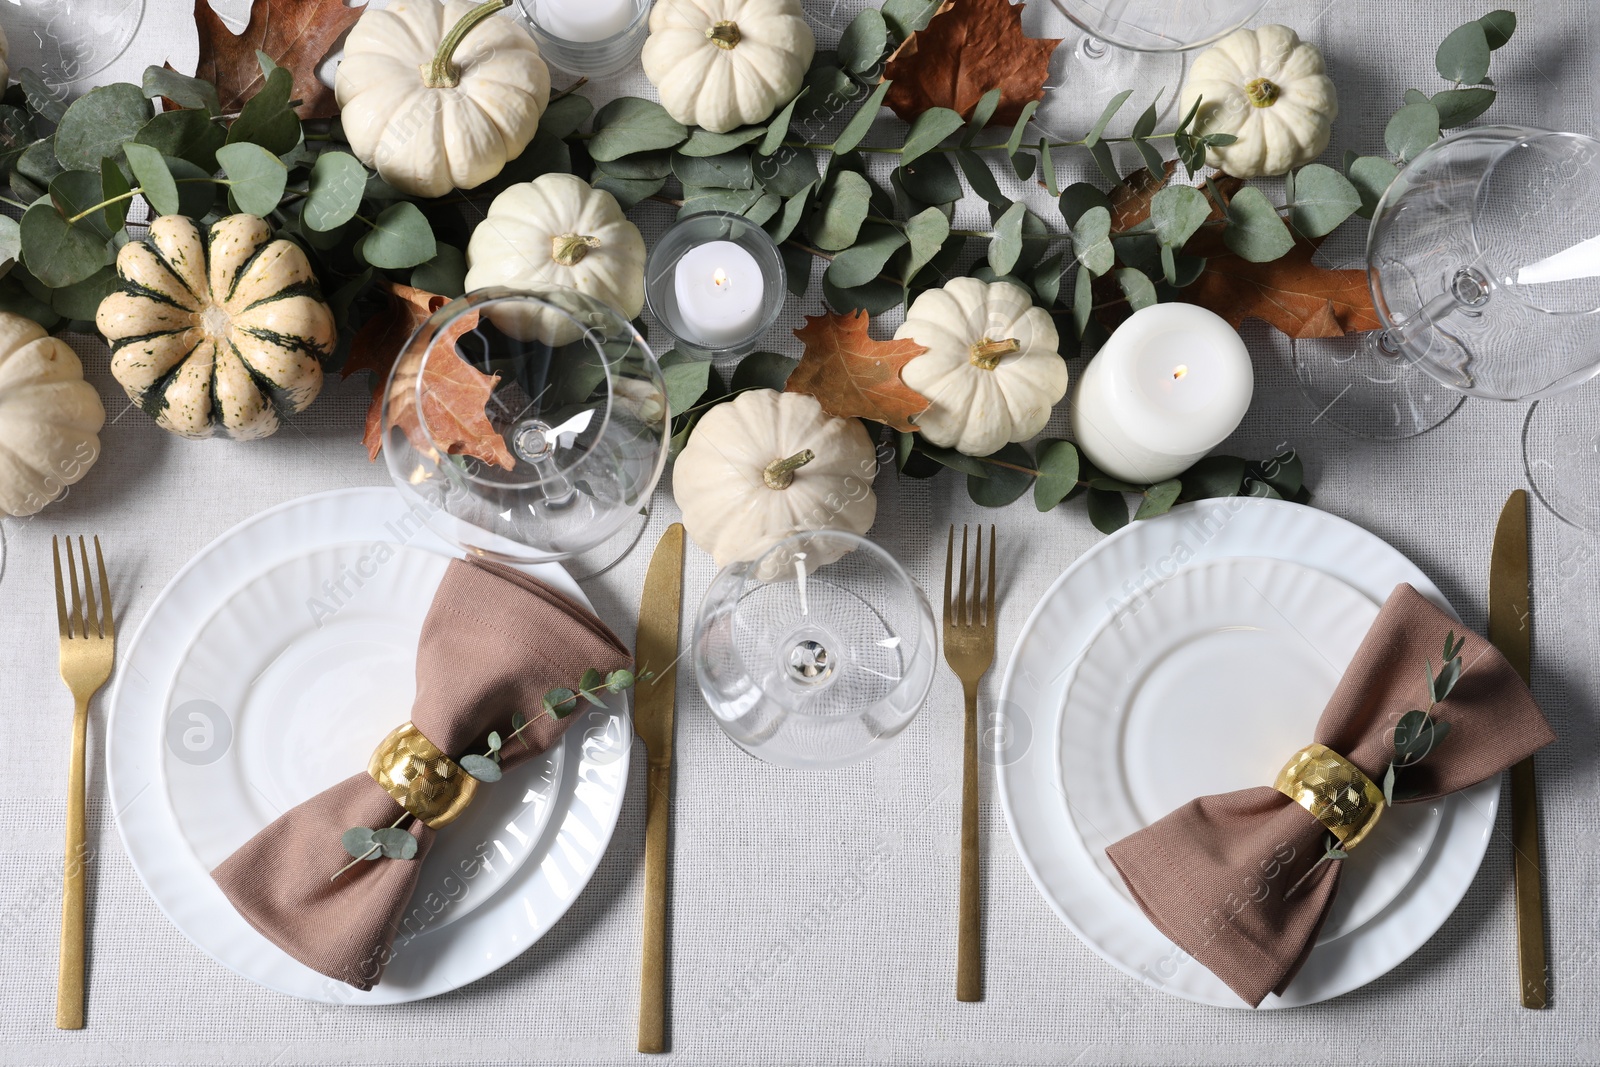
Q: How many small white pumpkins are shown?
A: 7